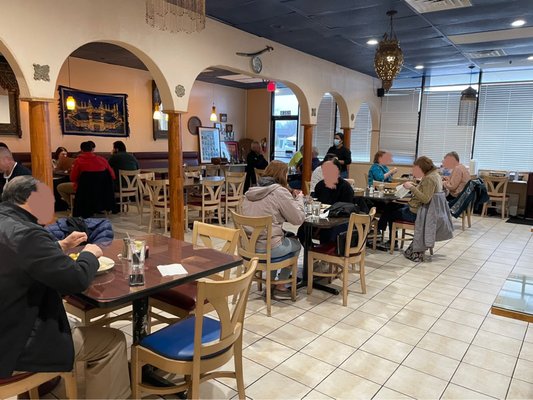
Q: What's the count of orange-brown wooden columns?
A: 4